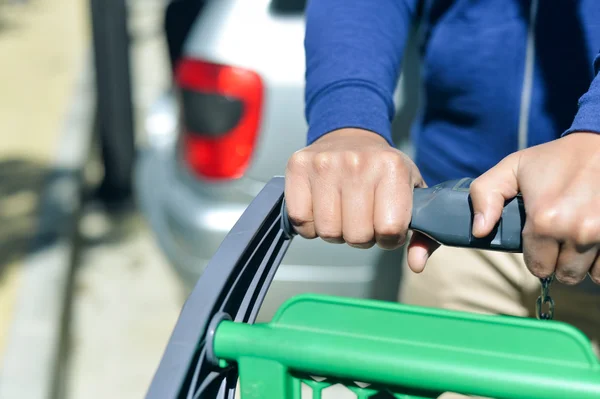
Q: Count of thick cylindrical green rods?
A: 1